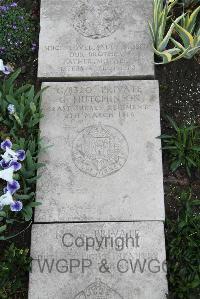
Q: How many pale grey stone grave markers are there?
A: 3